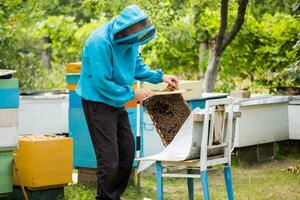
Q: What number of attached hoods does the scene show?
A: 1